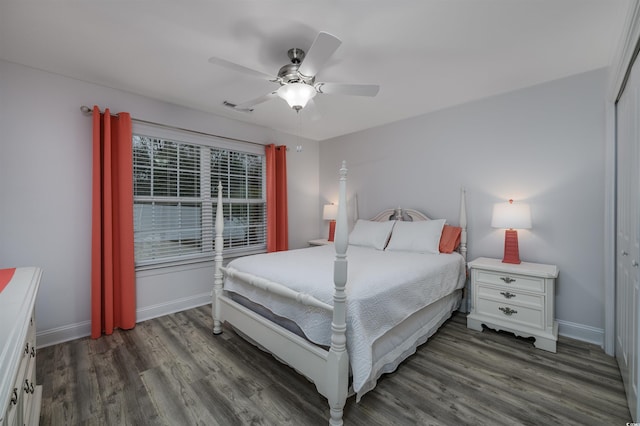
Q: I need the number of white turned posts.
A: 4